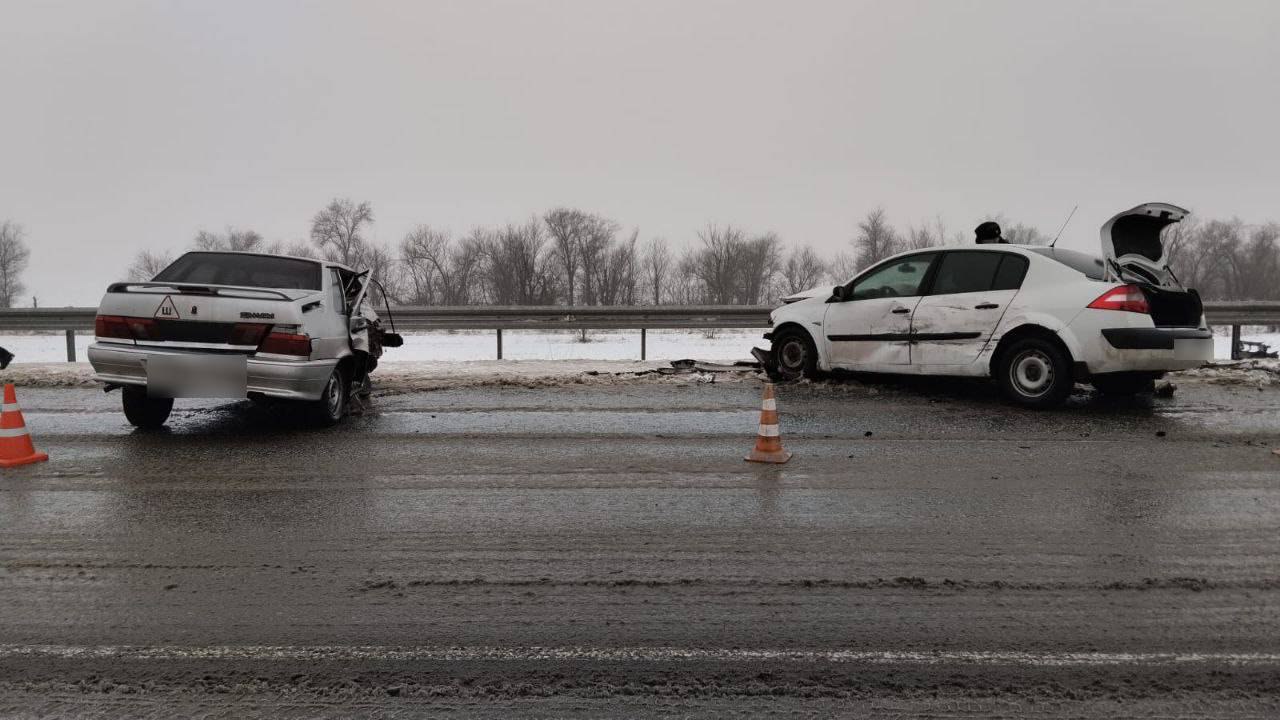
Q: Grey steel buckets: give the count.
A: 0